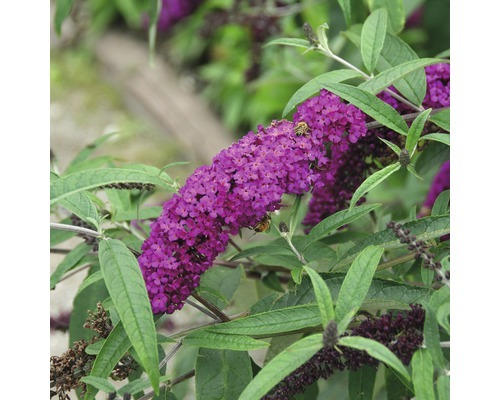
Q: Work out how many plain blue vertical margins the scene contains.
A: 0